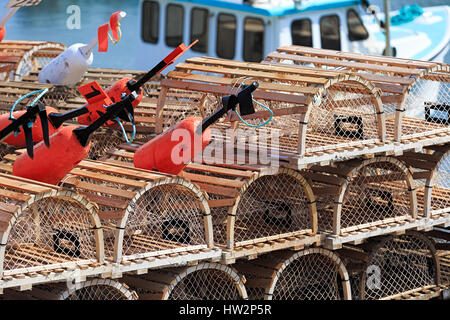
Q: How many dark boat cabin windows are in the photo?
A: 8